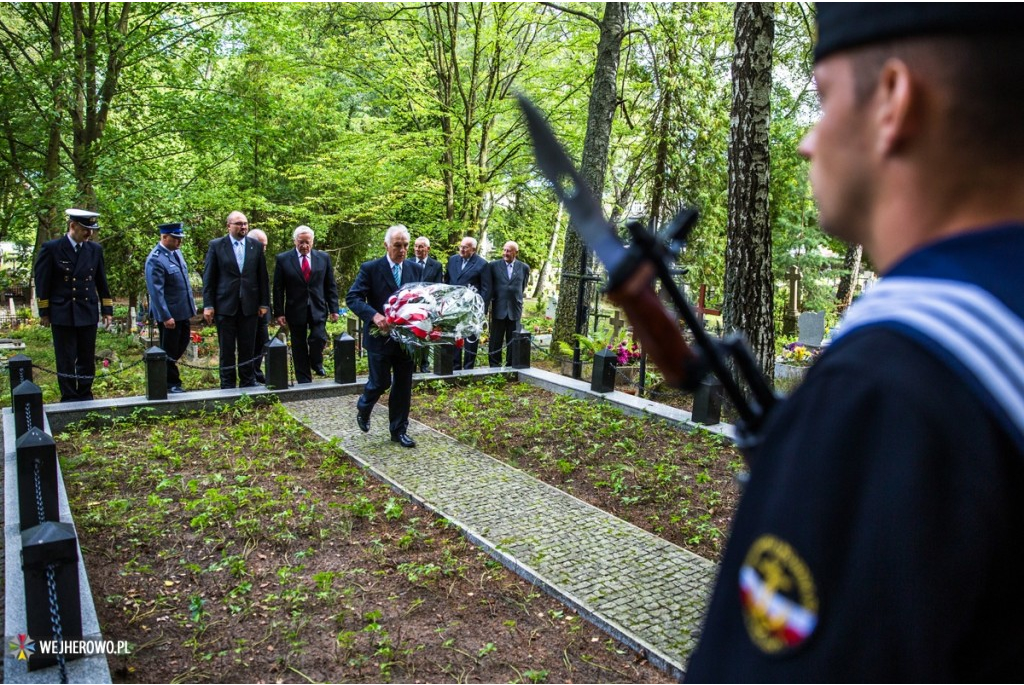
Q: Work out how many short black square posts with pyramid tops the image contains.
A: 11